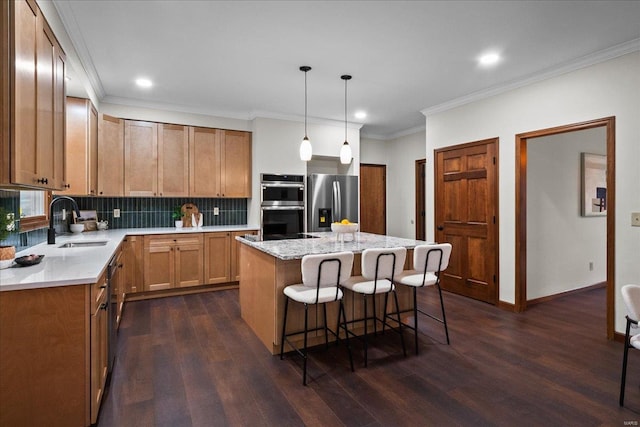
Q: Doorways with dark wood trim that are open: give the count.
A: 1